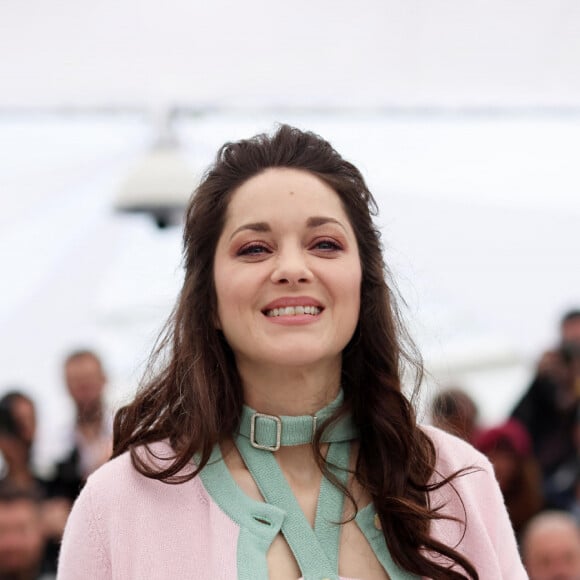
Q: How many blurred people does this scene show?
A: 7